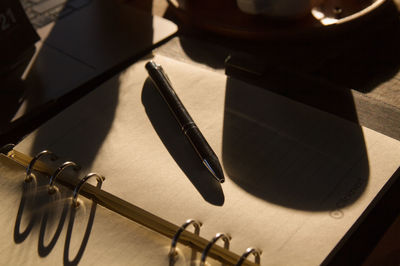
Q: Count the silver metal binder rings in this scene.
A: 6